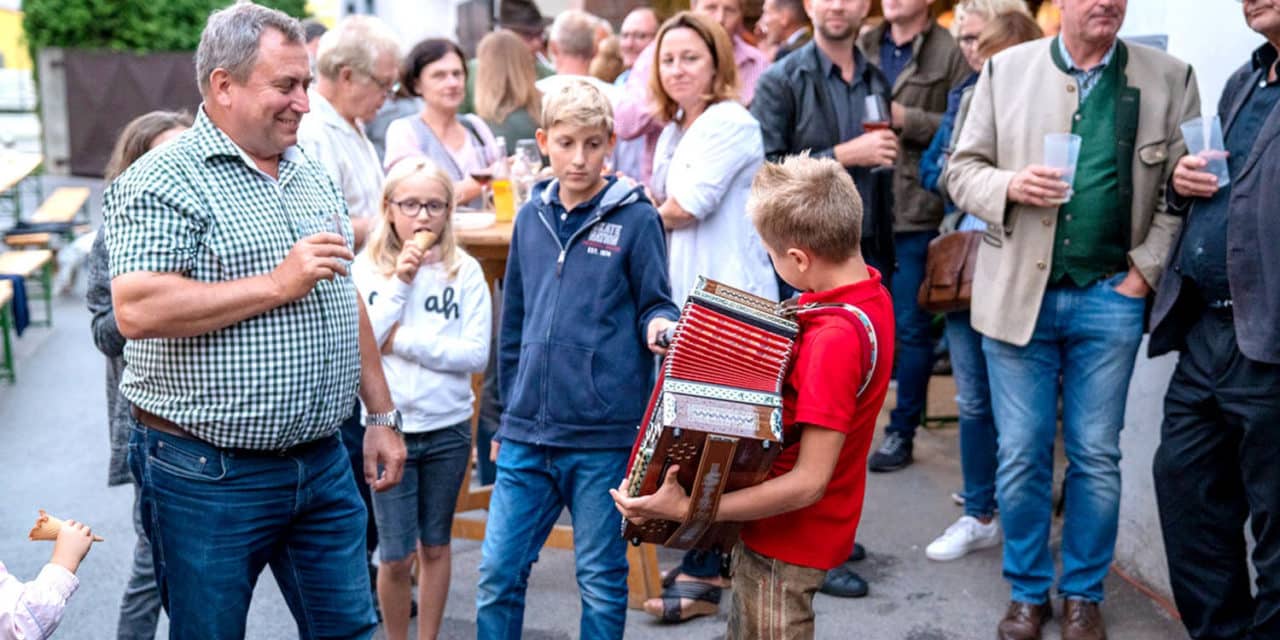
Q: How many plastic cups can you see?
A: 2